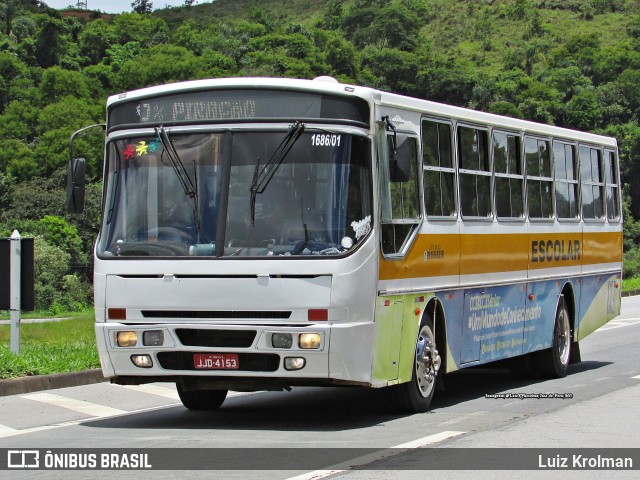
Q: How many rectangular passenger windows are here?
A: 7